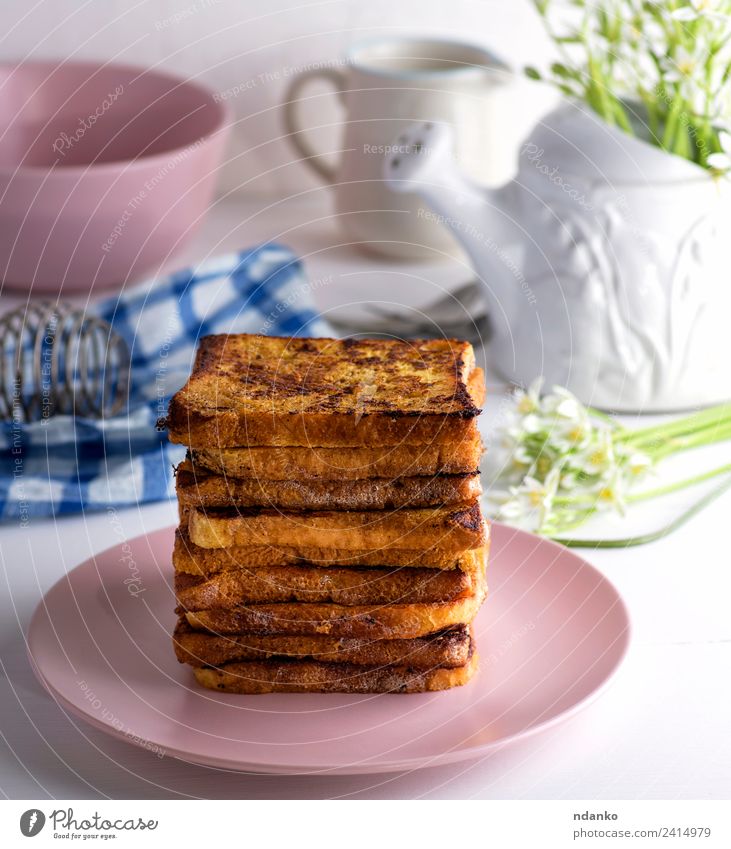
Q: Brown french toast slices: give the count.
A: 9